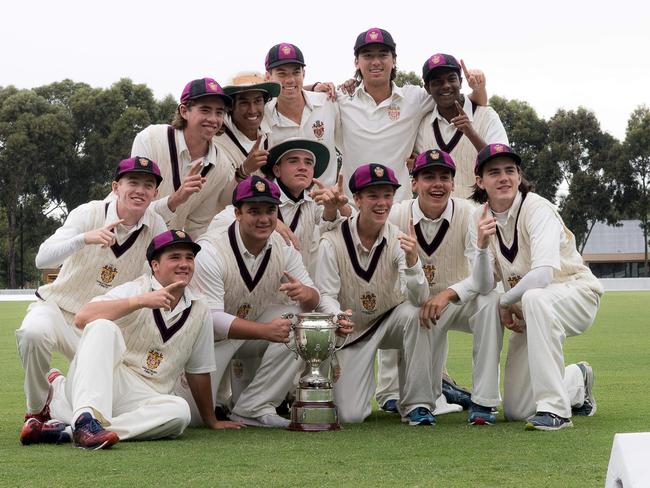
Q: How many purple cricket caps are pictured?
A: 10